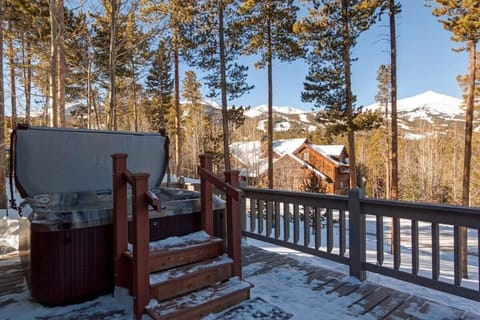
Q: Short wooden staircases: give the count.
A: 1